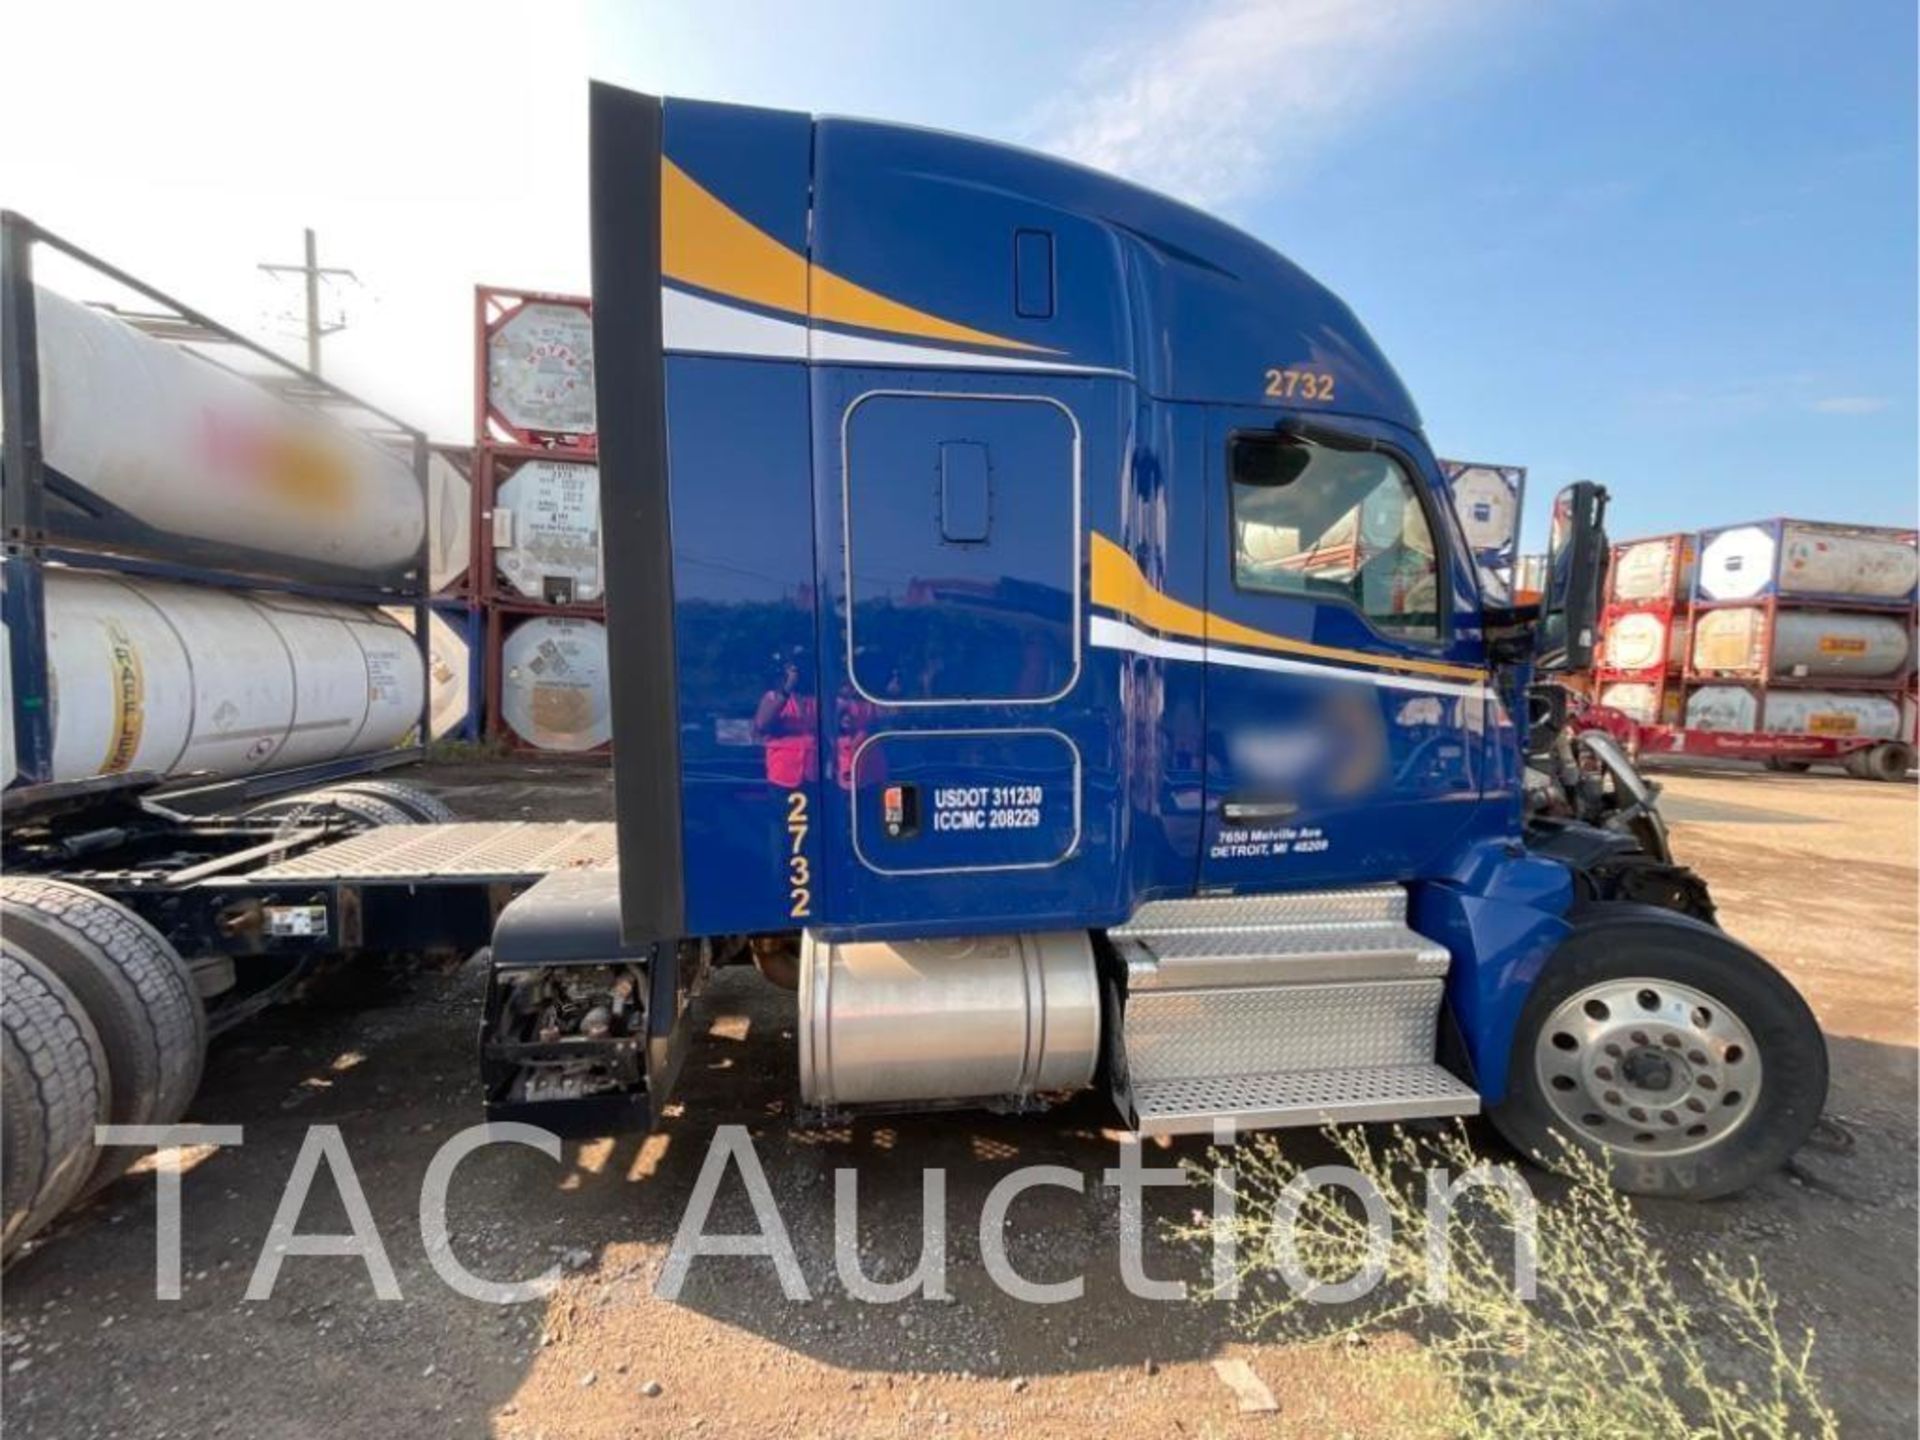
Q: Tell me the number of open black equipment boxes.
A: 1